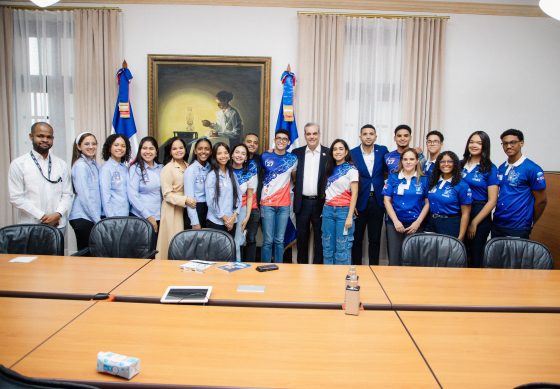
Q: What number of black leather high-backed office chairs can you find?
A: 5